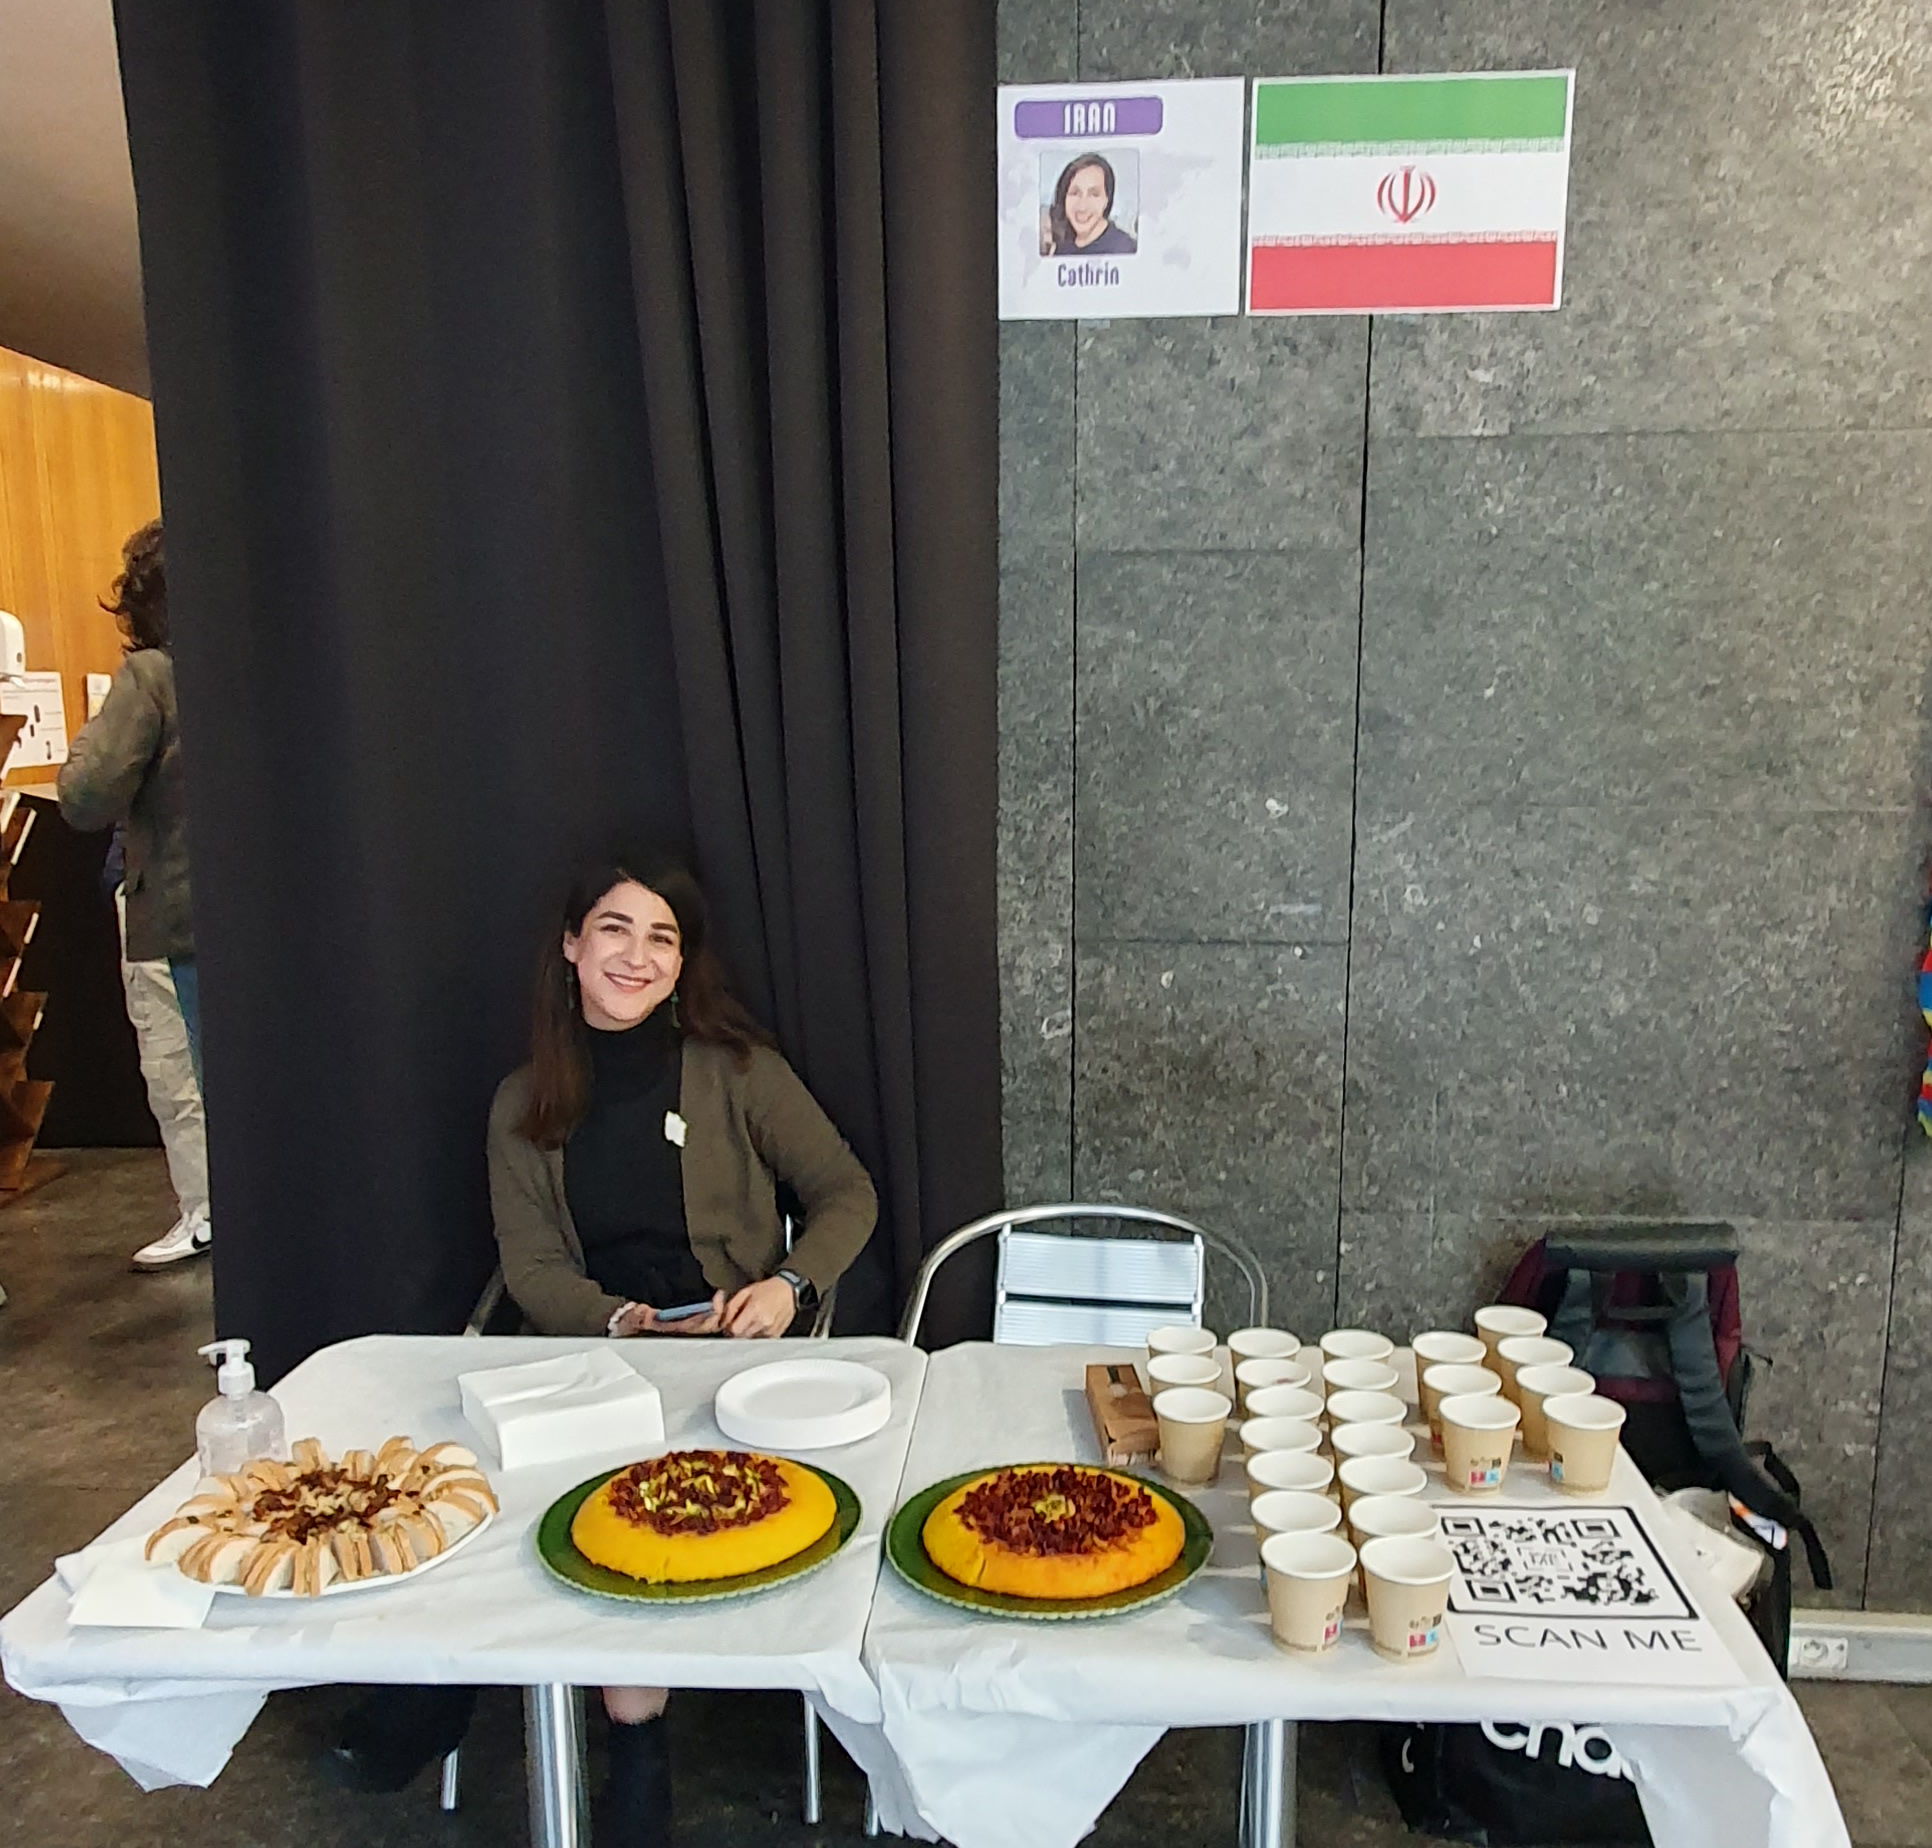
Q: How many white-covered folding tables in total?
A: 2